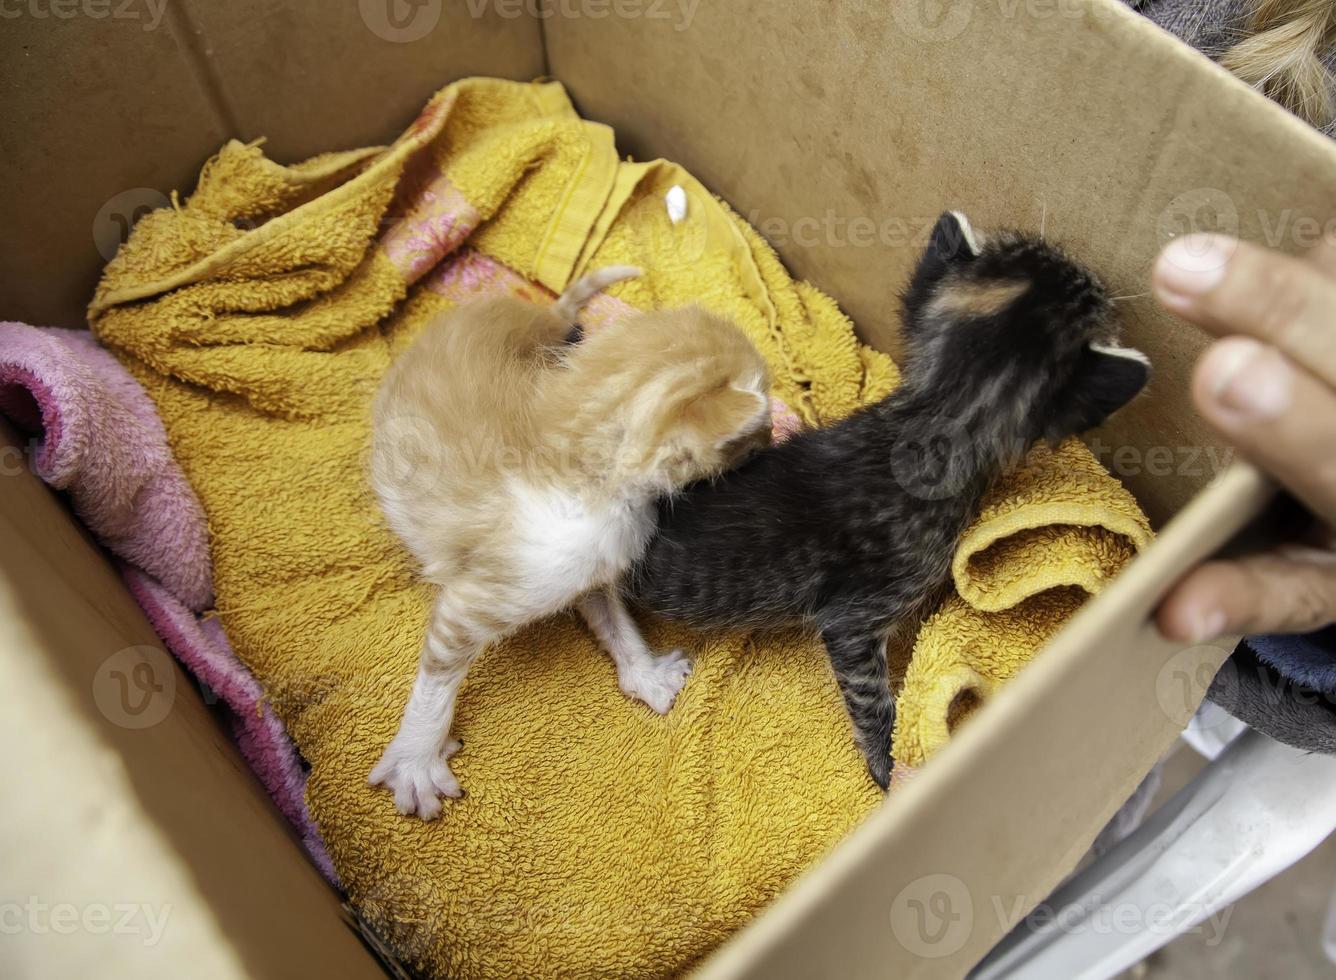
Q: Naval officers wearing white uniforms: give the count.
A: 0